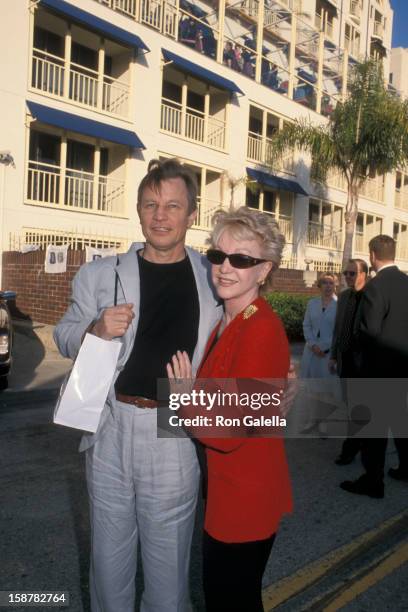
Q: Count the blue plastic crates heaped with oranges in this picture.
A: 0